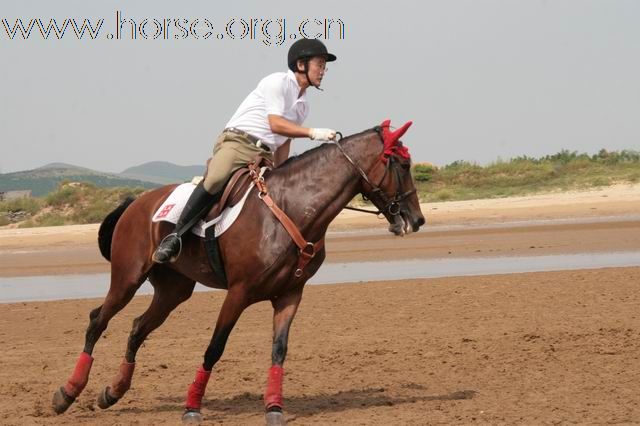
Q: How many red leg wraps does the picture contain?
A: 4